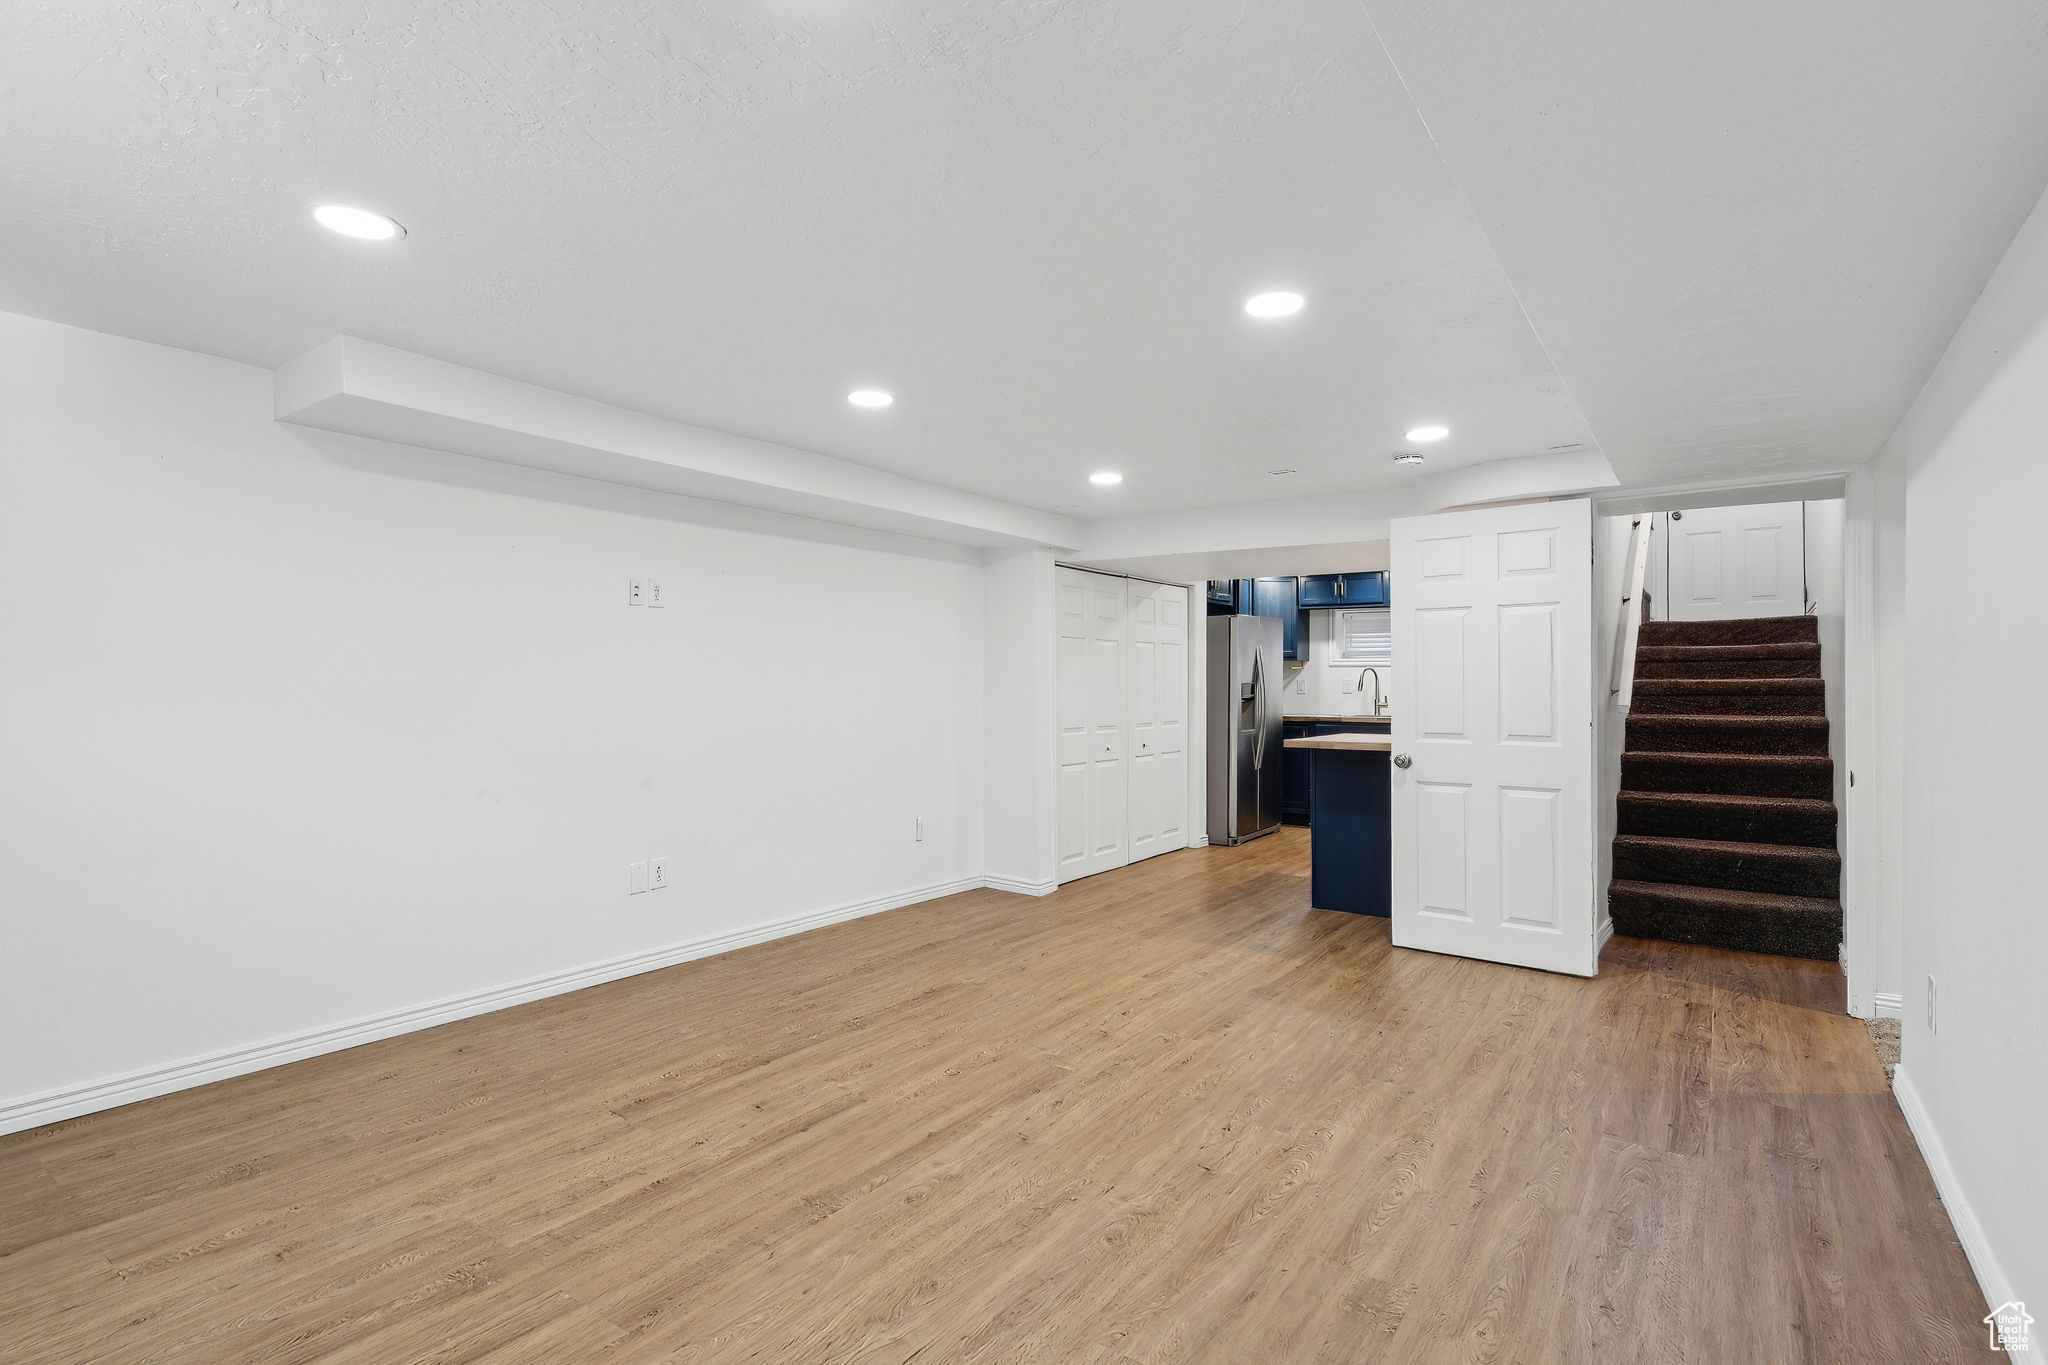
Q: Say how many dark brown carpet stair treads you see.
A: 8